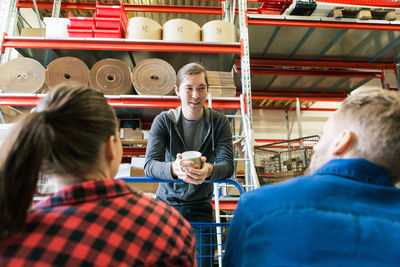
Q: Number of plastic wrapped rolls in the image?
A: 3